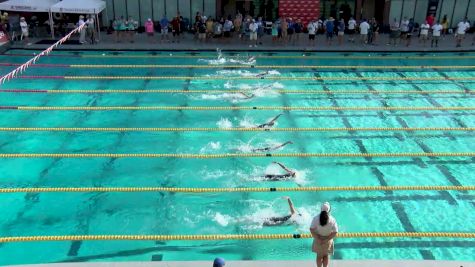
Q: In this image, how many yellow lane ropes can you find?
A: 9